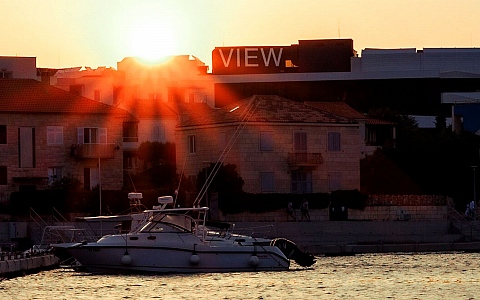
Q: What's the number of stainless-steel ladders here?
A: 0